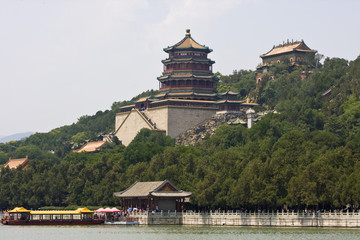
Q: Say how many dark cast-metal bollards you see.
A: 0